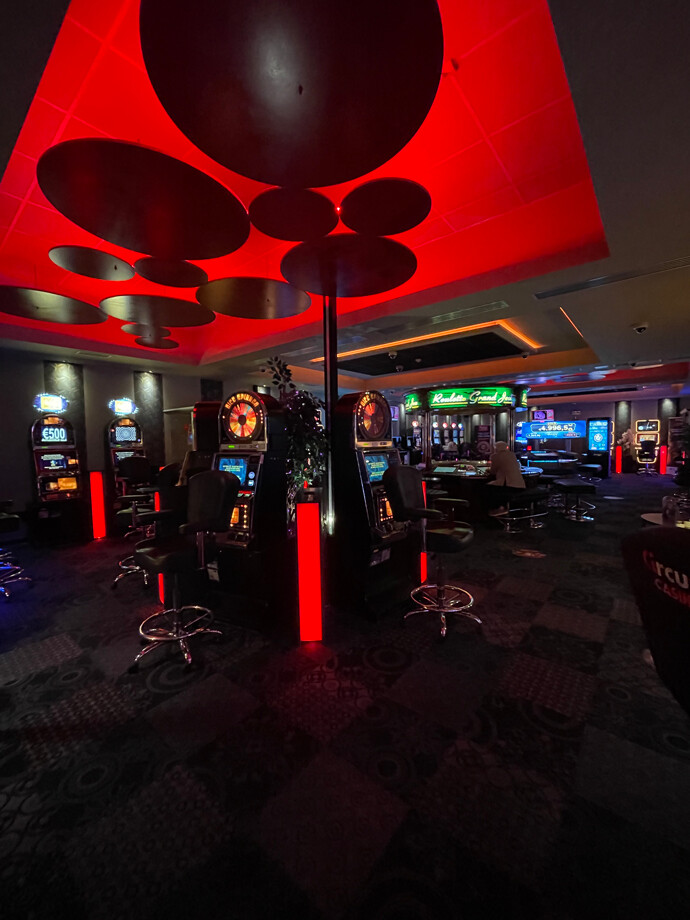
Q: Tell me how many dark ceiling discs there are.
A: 12